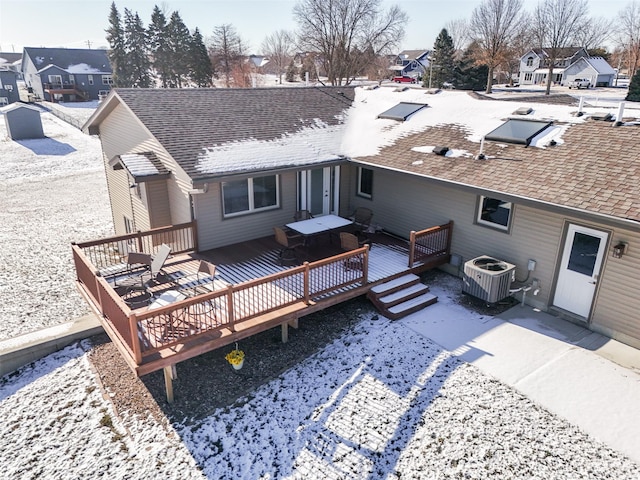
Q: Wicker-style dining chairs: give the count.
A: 4